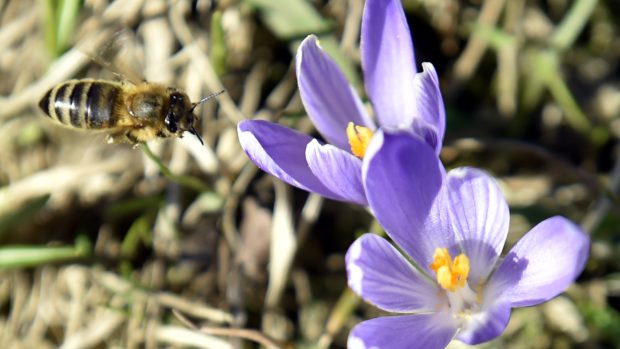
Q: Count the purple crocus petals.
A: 11